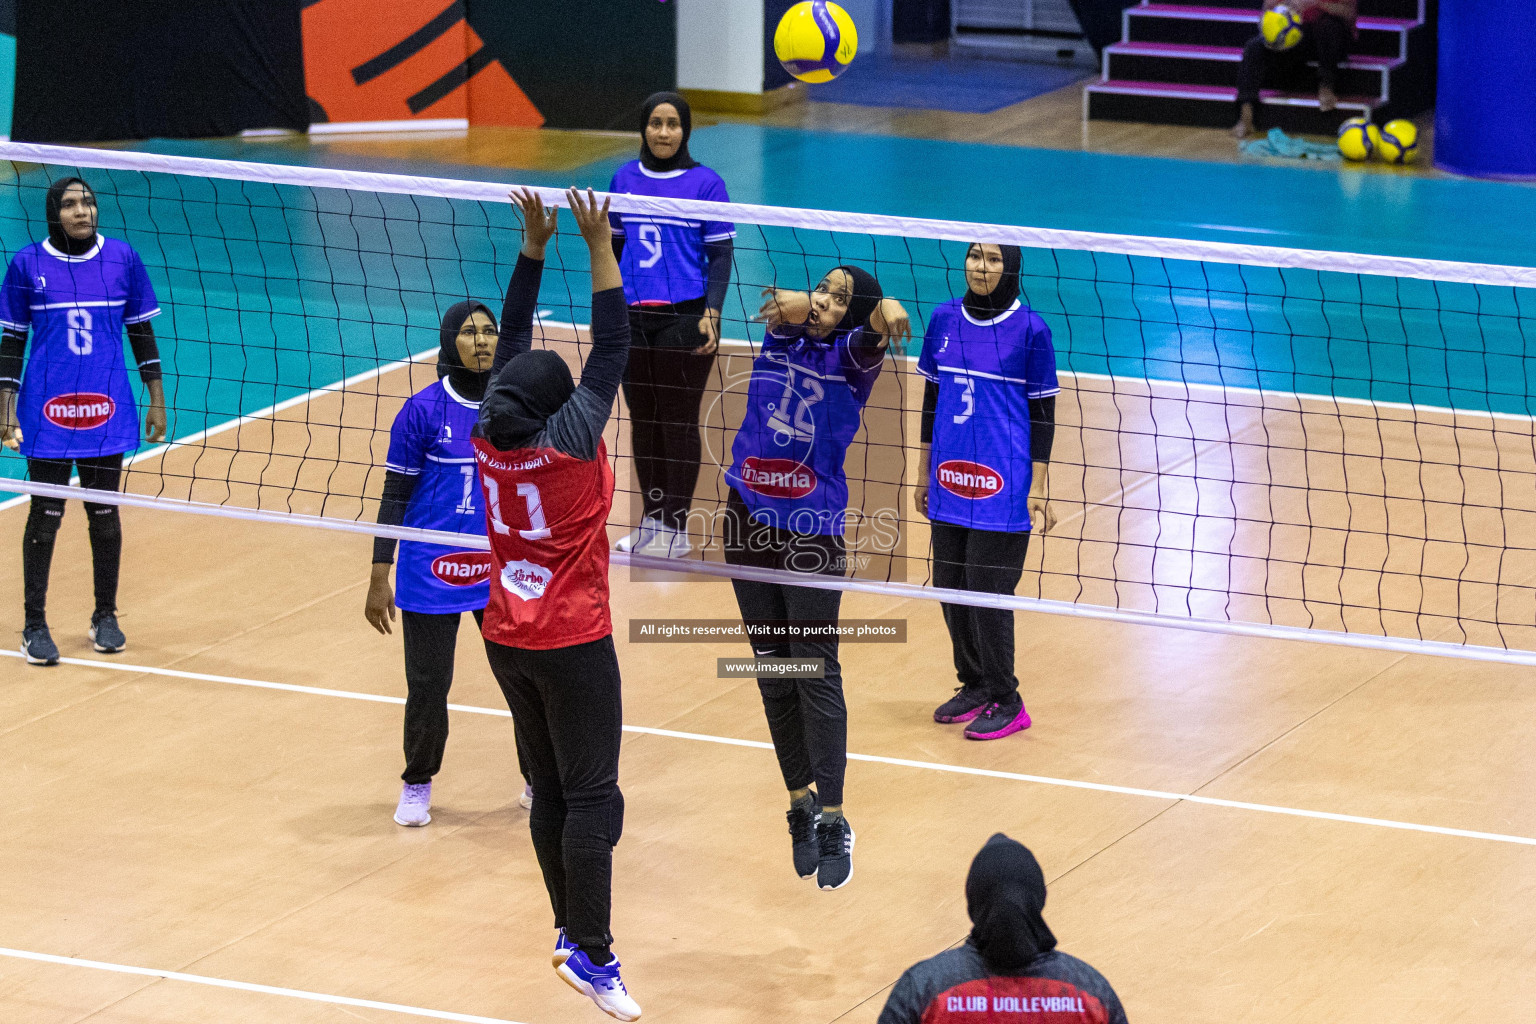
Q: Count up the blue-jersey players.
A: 5